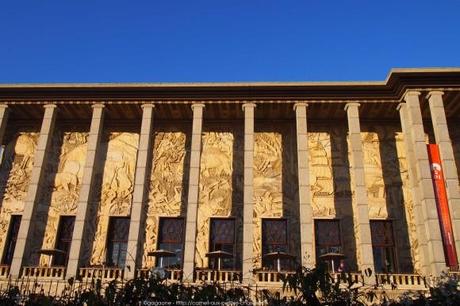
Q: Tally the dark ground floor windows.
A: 8